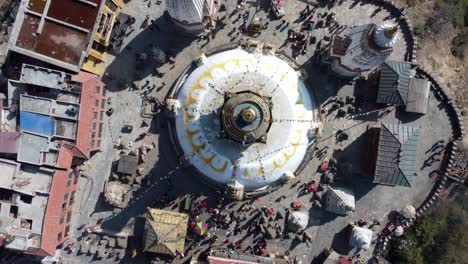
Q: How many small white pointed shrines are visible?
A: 3